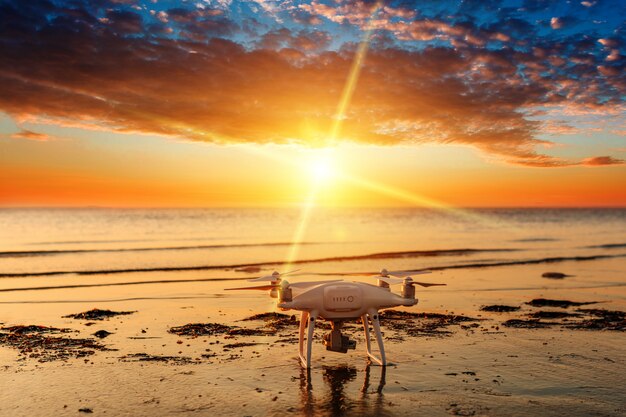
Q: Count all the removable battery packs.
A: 1